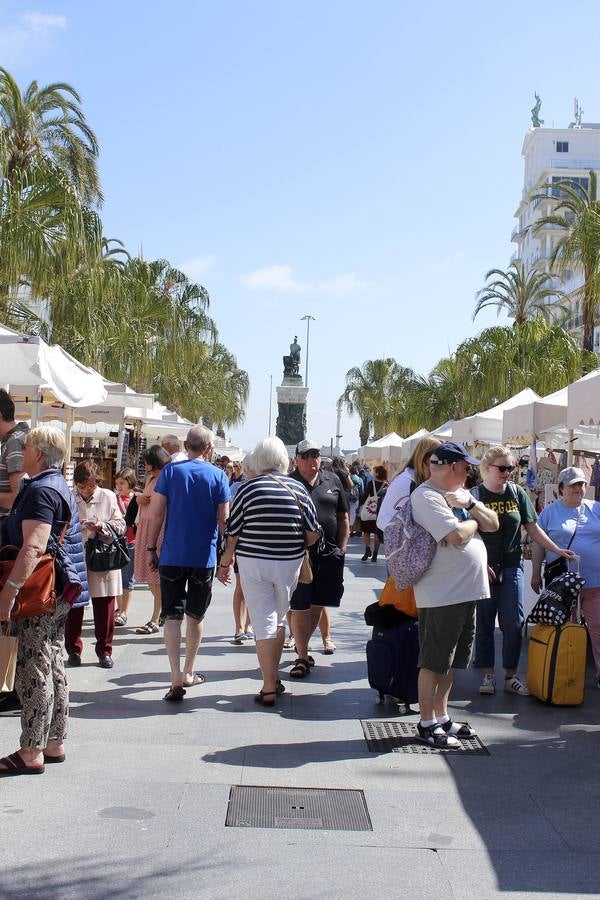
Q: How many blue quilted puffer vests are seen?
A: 1